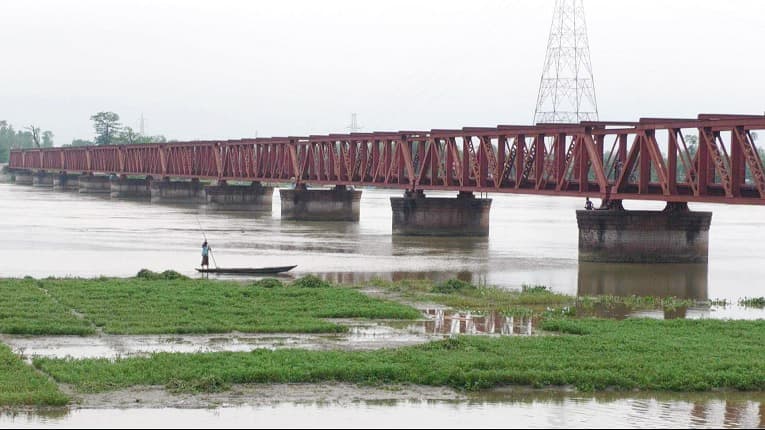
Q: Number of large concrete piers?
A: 10